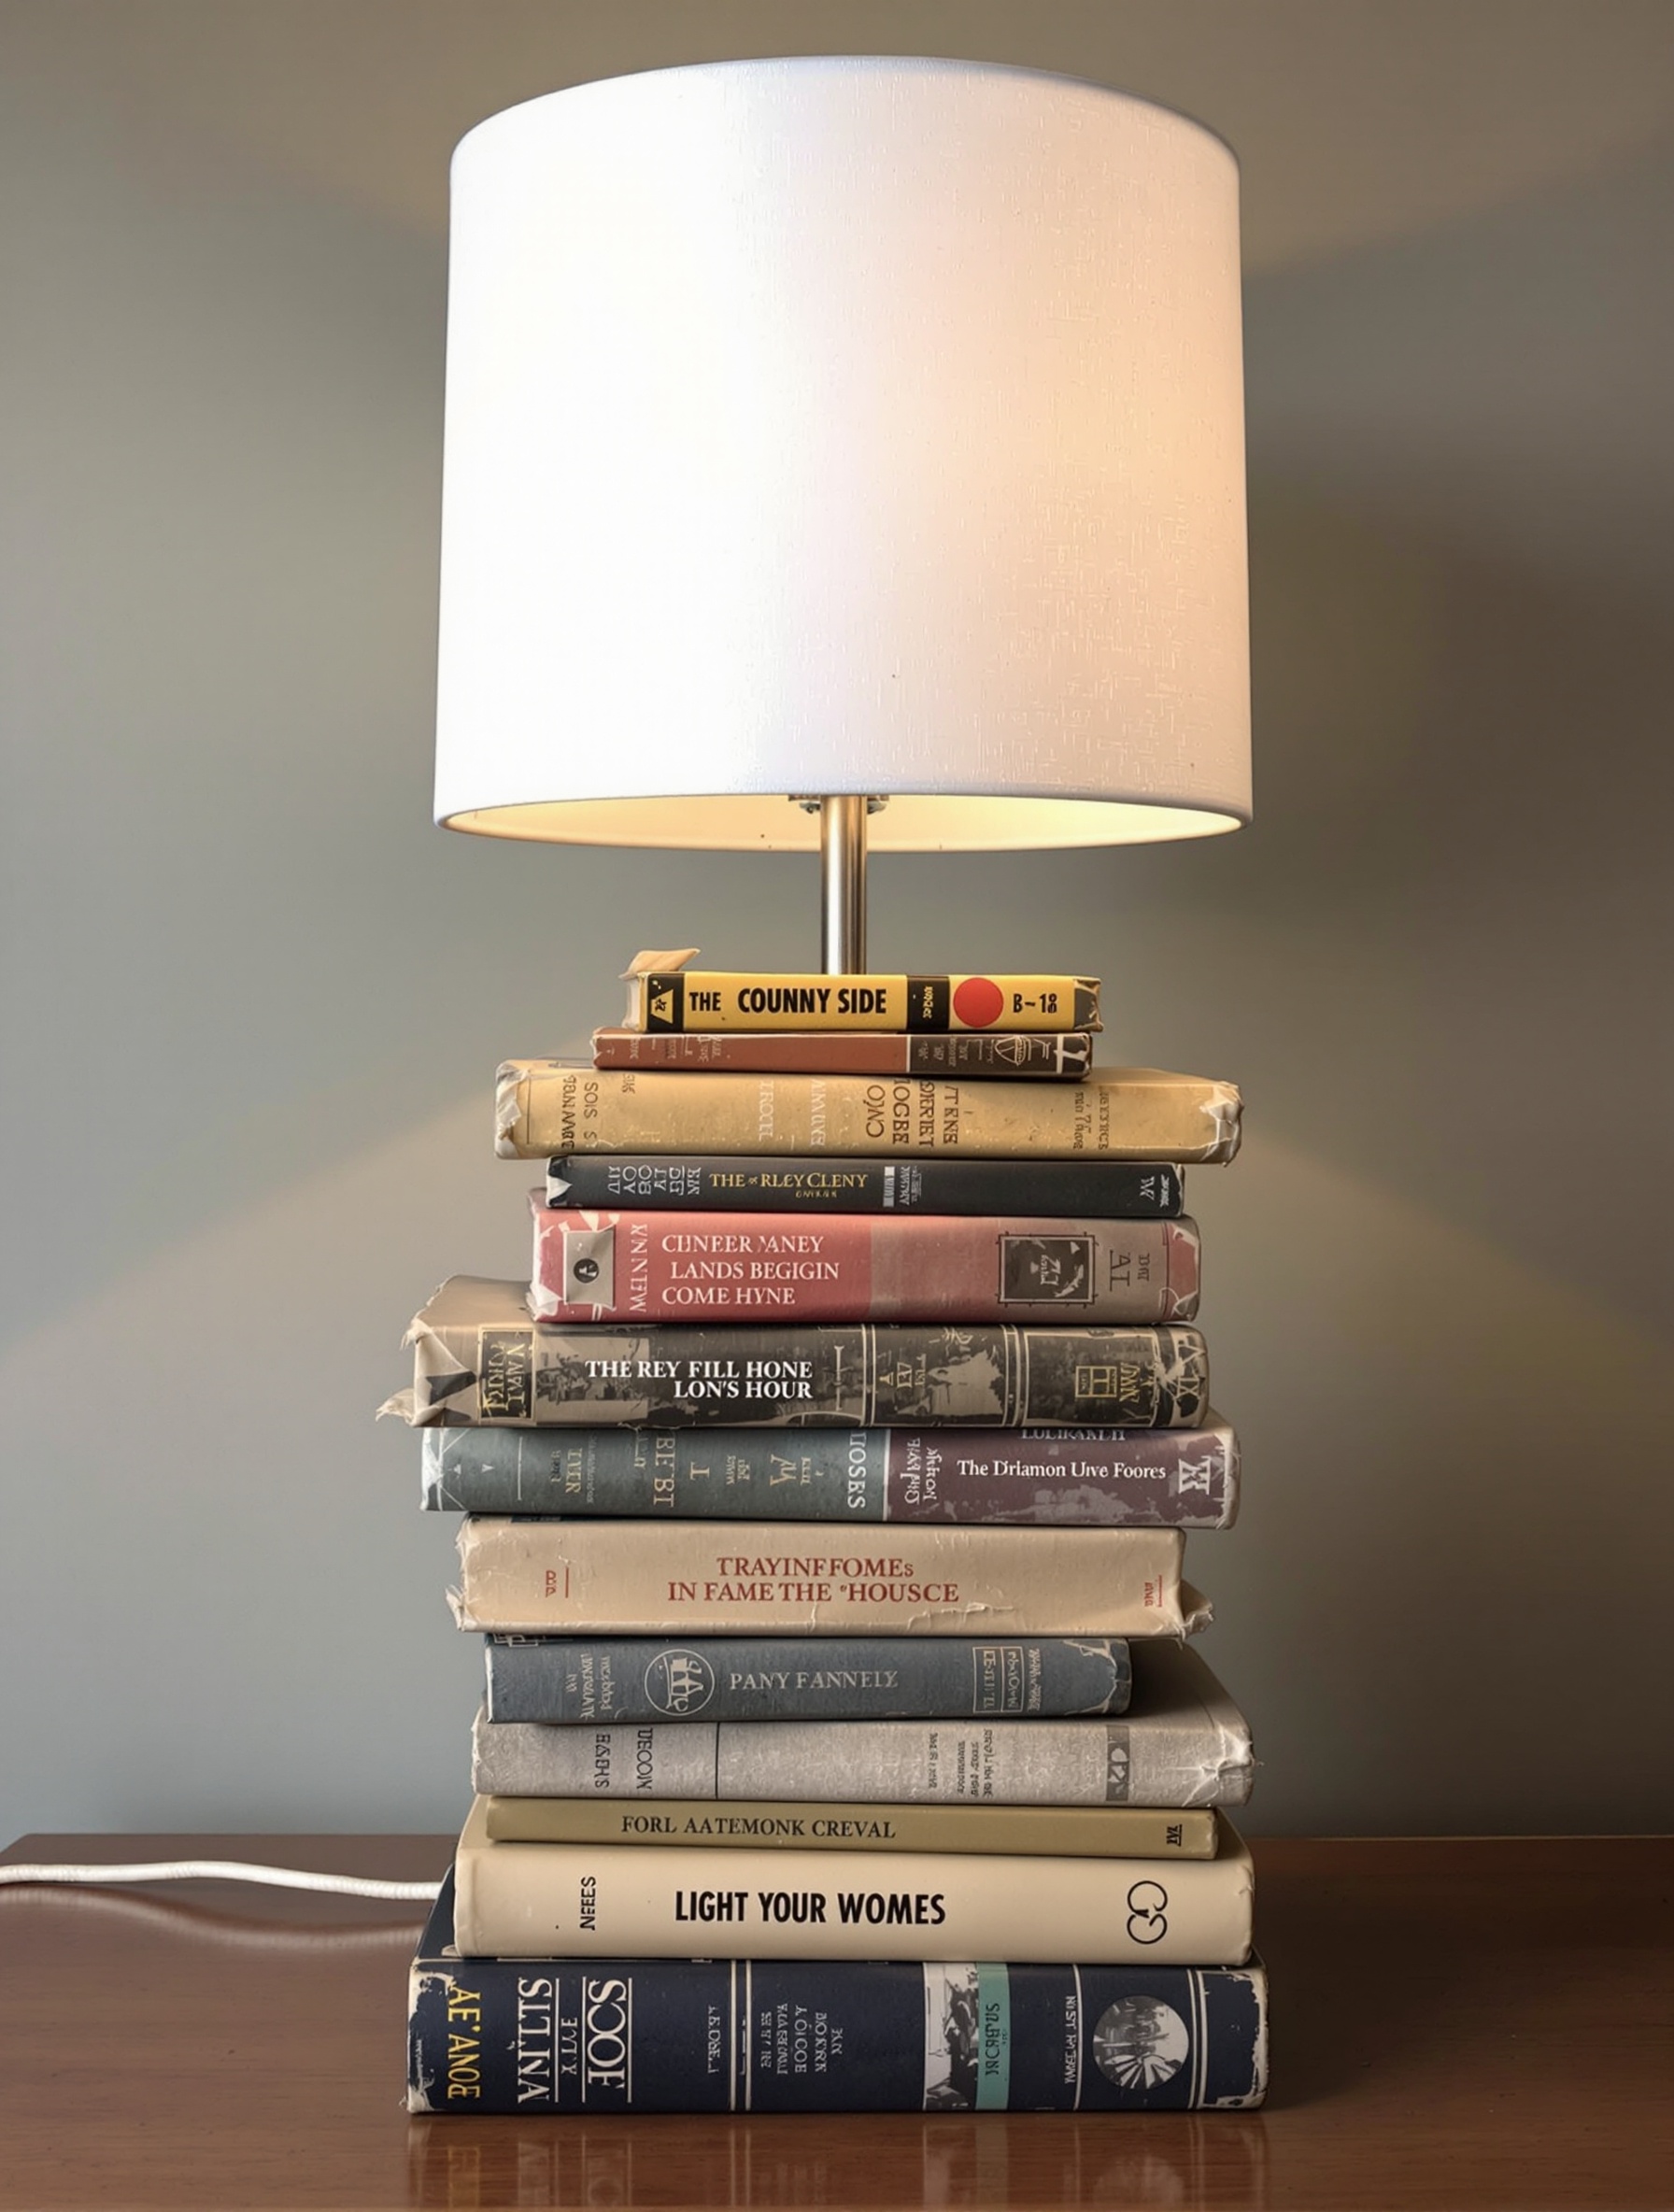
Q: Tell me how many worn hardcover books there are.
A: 13